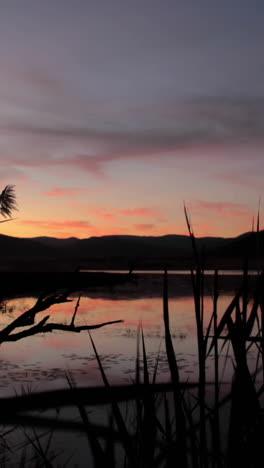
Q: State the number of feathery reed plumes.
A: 1